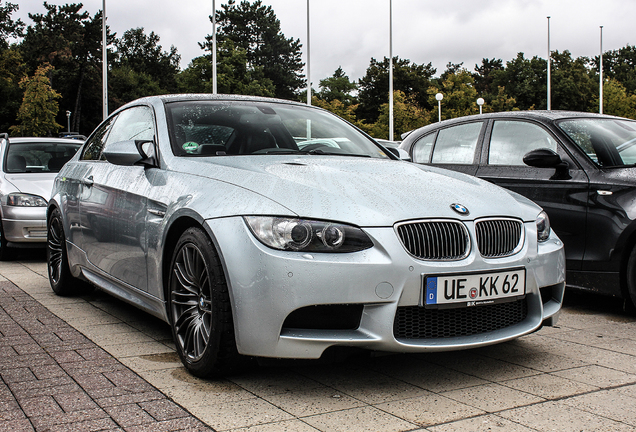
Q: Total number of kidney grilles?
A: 2